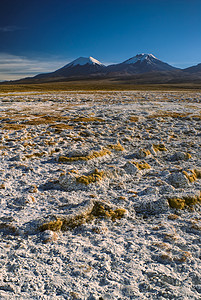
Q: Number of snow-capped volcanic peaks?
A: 2